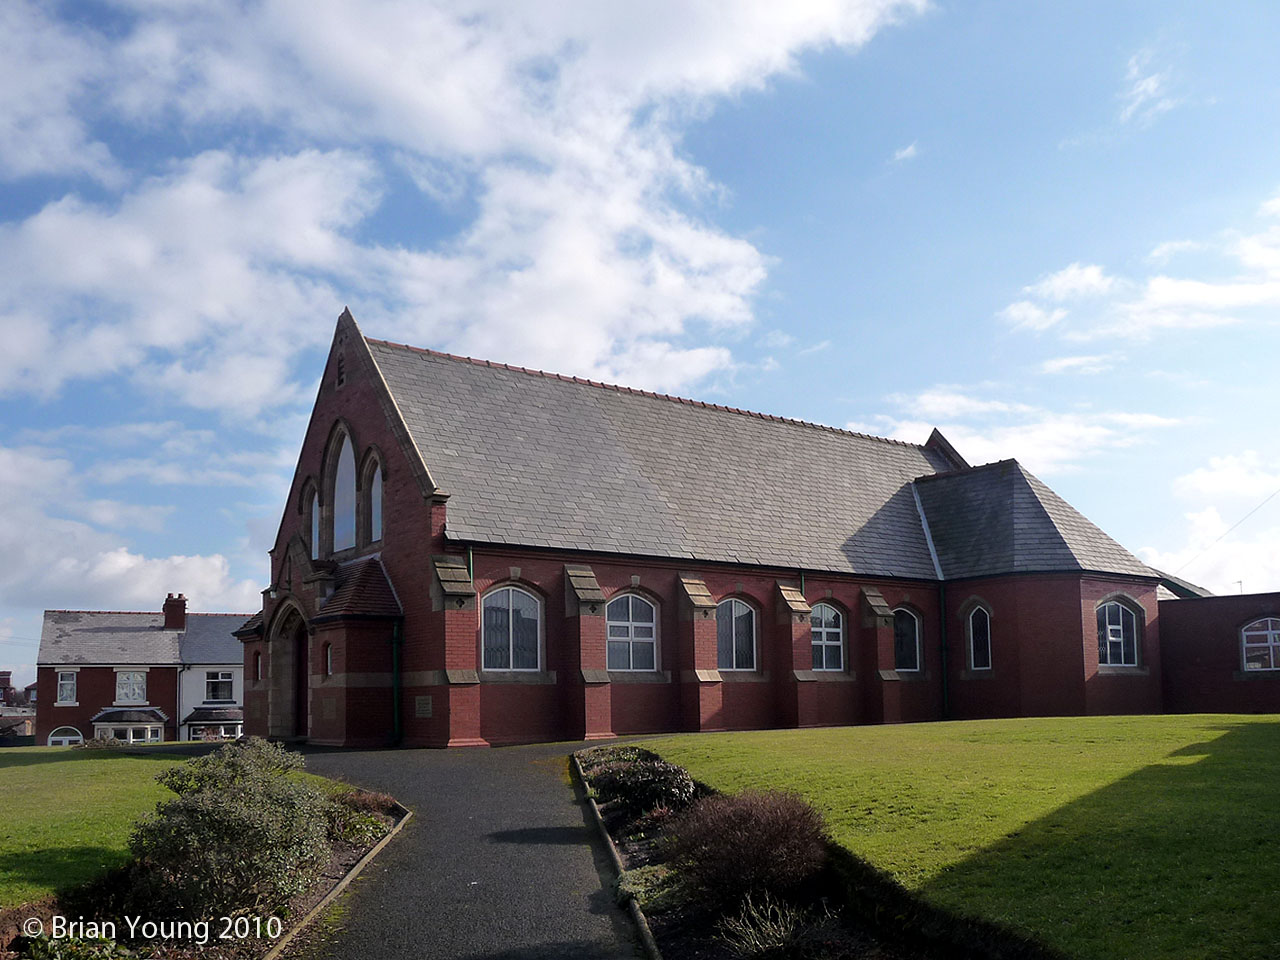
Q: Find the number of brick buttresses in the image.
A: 5